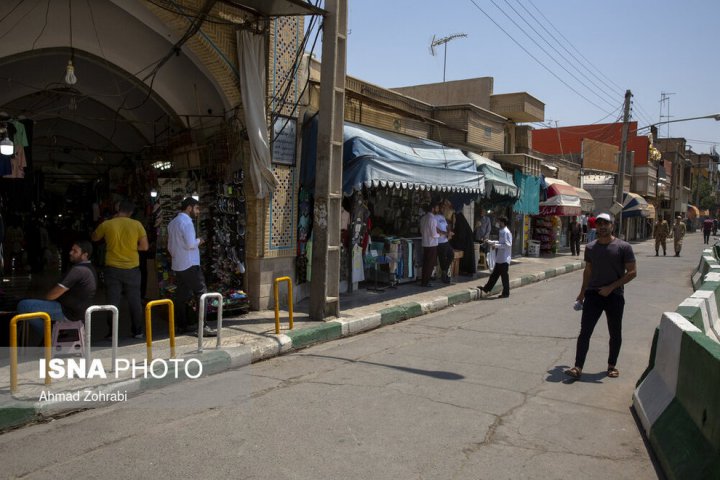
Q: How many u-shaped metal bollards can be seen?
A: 5